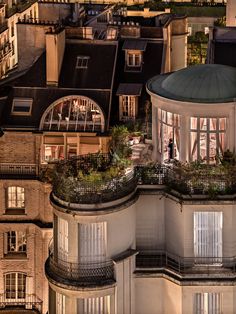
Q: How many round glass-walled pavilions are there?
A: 1